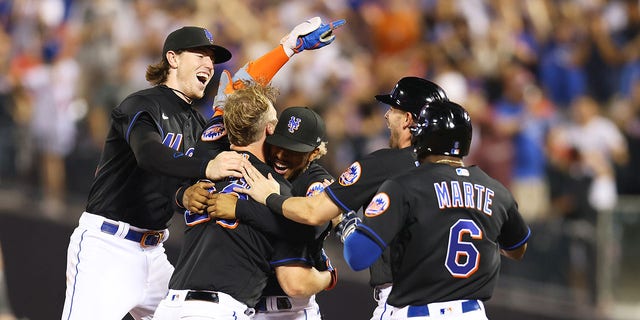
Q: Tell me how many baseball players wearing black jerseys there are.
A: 5